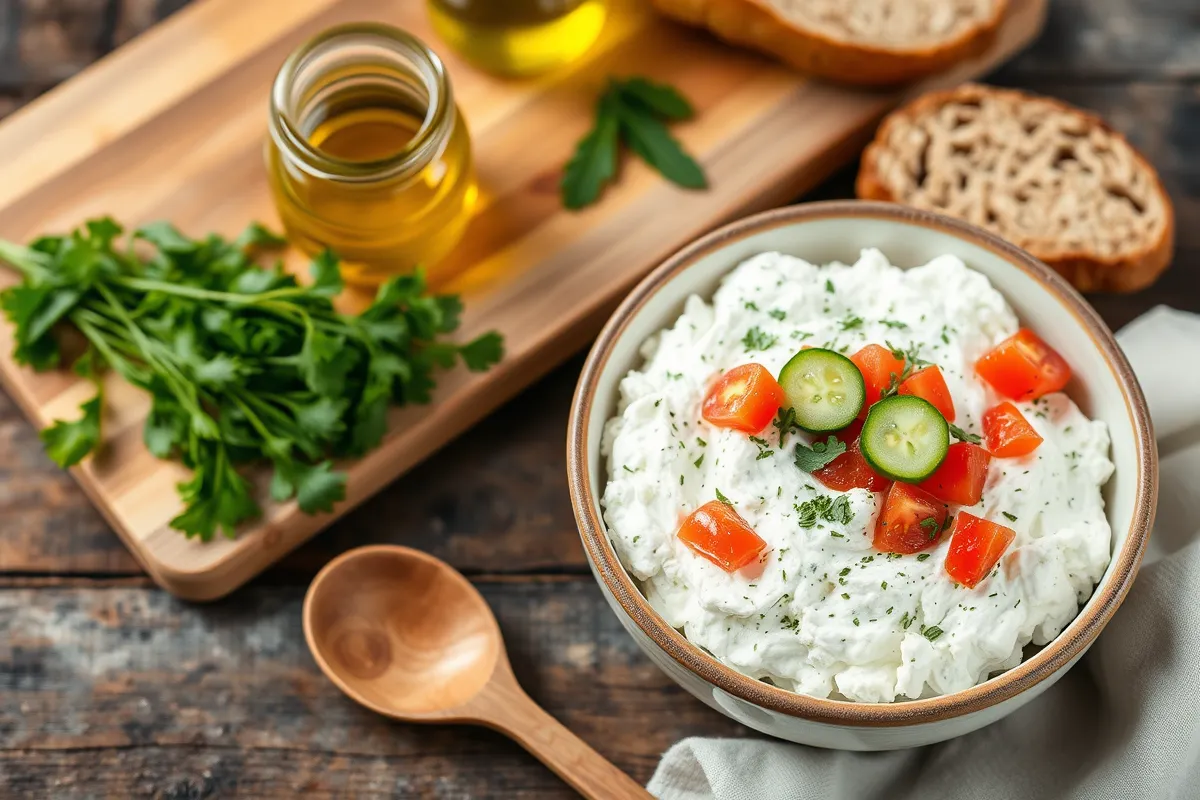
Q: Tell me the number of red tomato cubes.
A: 10